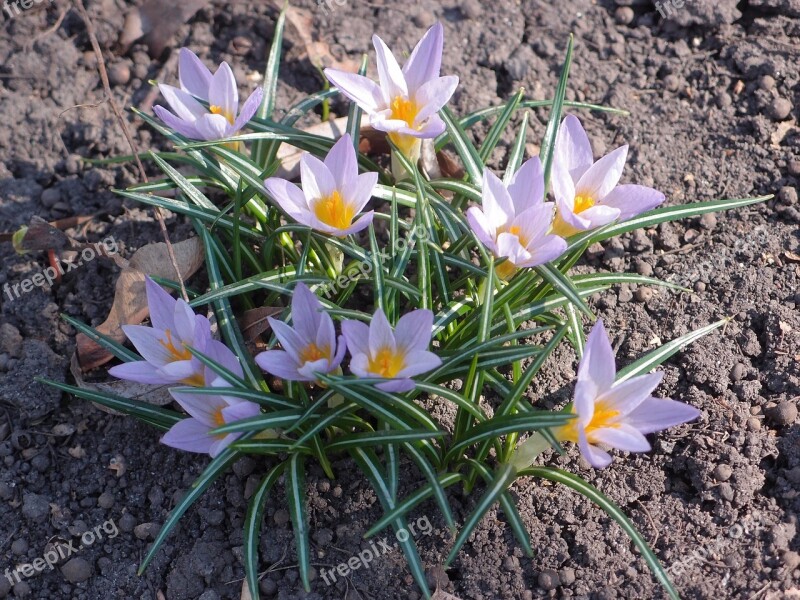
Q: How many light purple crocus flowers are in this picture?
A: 10